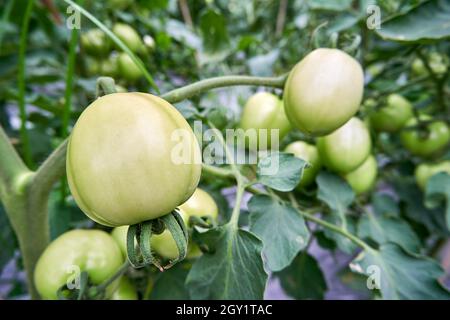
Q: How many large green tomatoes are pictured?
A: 2